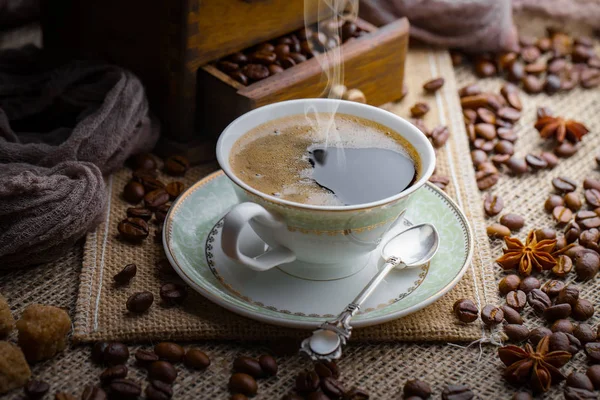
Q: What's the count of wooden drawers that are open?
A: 1